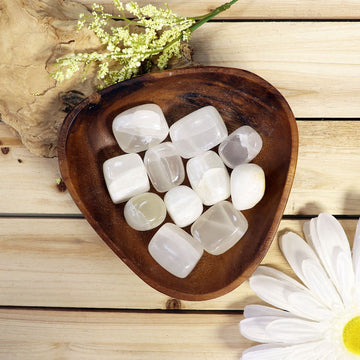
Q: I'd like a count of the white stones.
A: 11